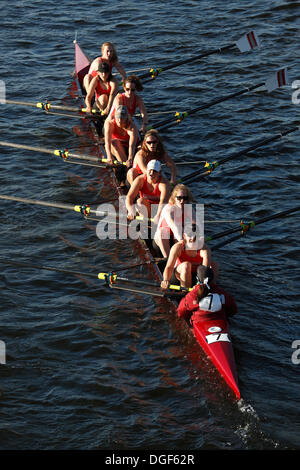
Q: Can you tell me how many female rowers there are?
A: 8